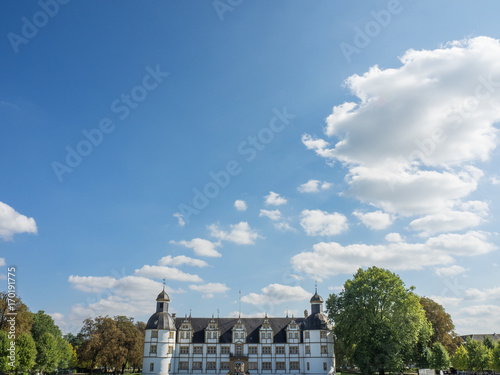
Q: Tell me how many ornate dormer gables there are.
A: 5